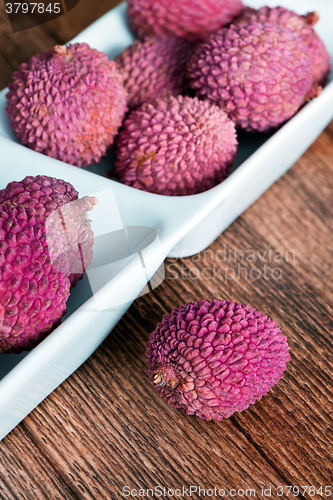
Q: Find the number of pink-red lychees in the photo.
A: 9